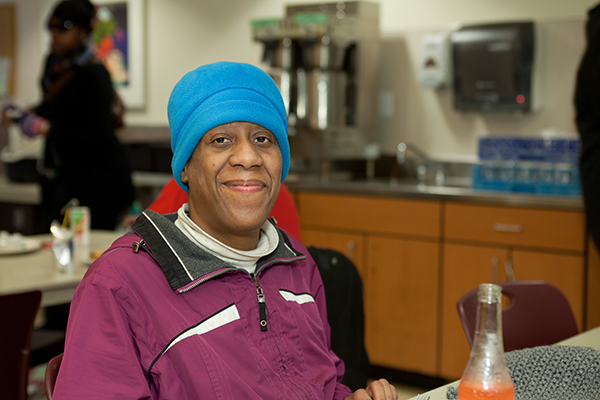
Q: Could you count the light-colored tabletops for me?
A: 2